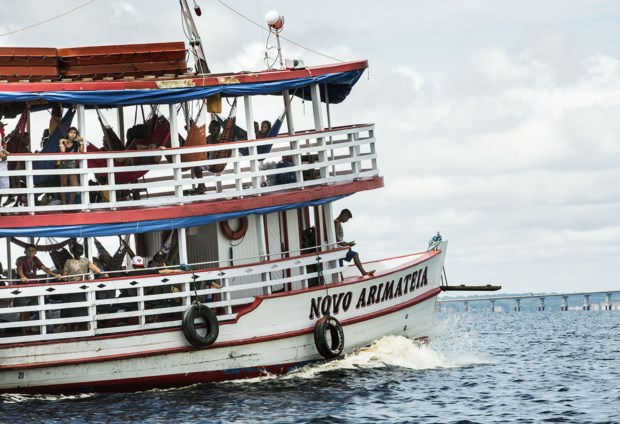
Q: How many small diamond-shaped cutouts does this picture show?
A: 12